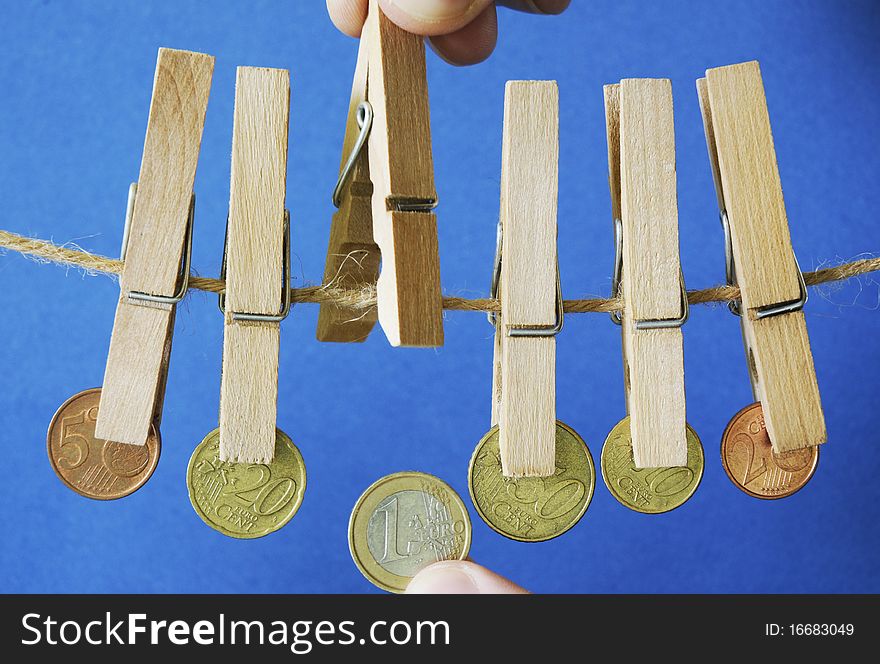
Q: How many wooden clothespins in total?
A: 6